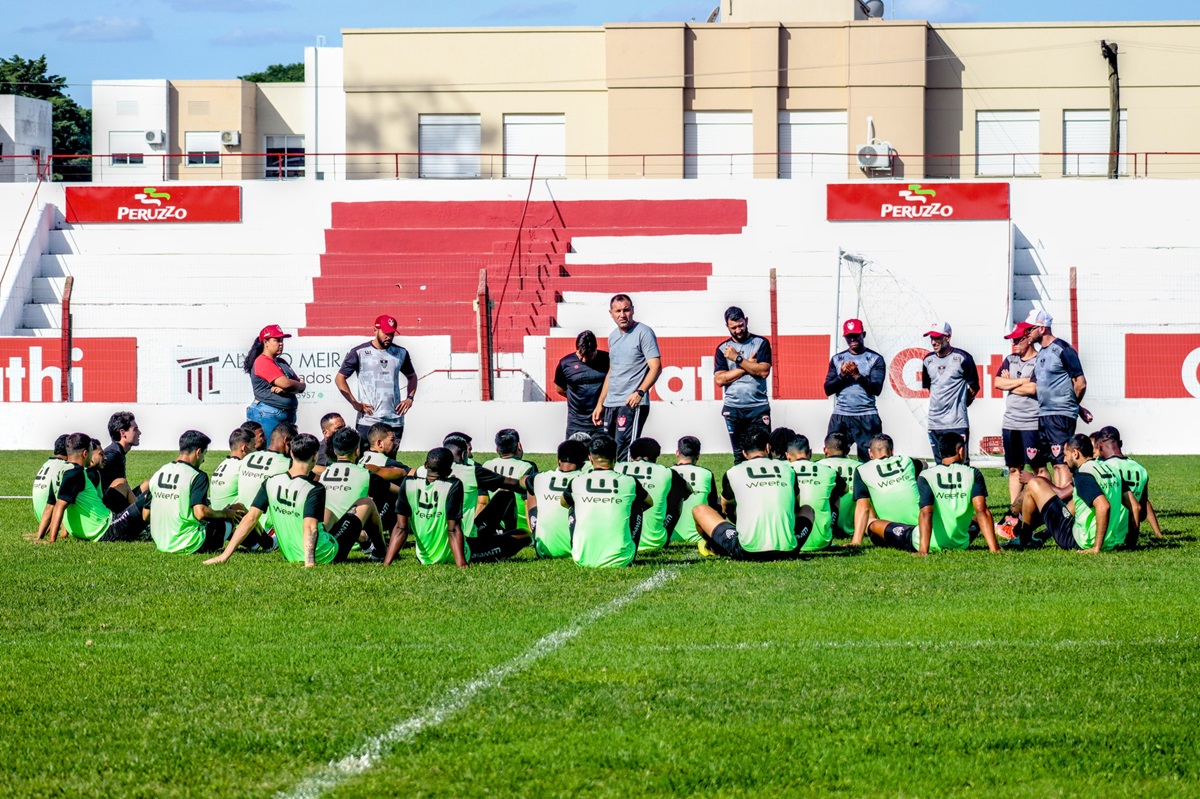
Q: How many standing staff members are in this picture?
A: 9